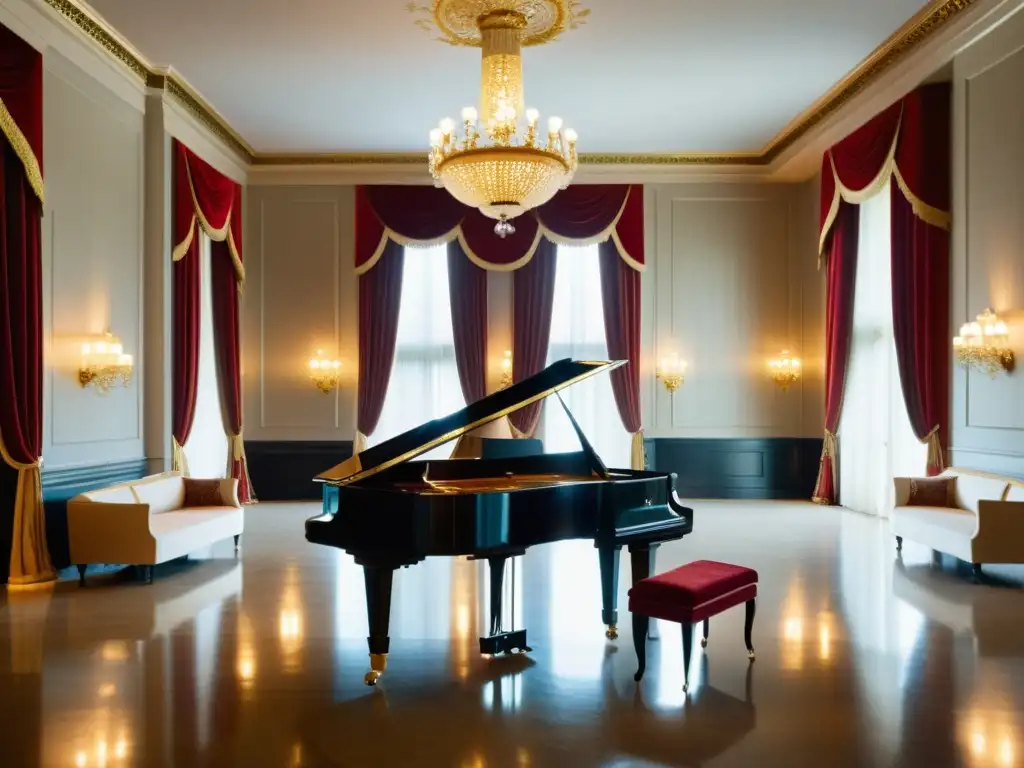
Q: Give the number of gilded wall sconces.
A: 6